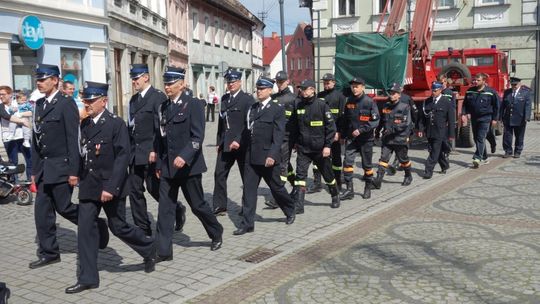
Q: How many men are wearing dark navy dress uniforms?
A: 8